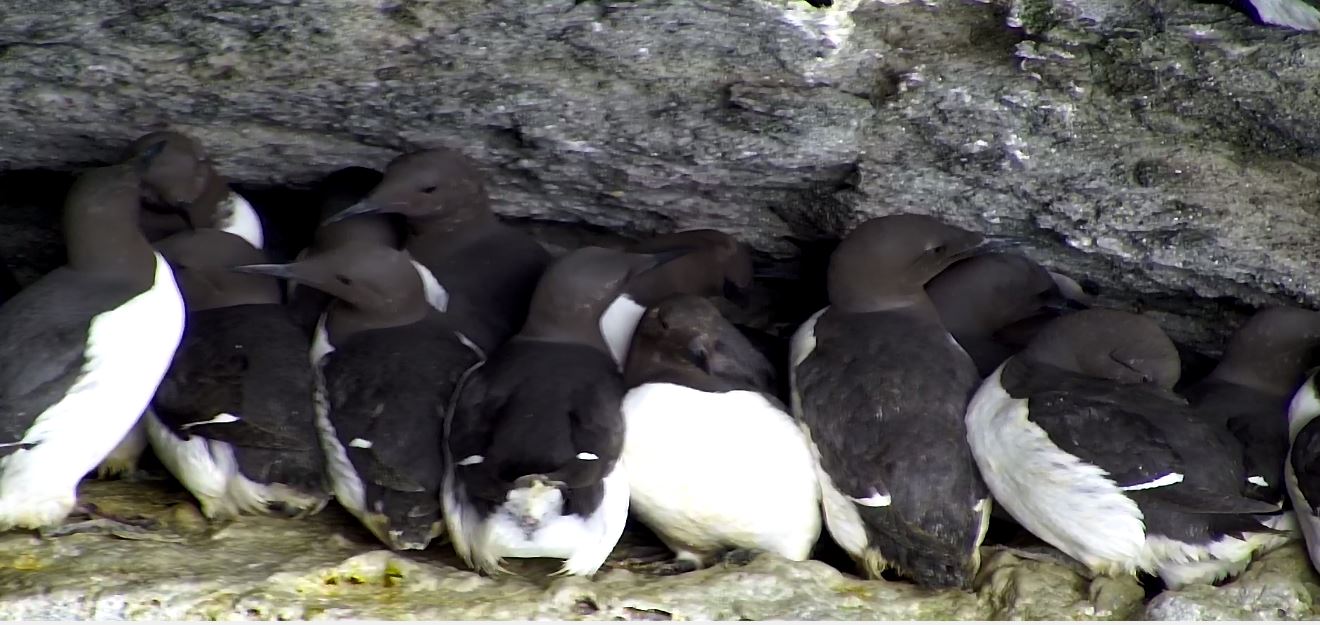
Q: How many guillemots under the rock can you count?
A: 14